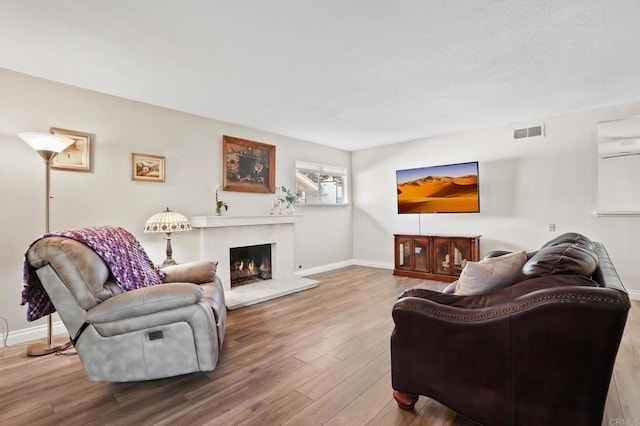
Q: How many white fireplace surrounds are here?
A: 1